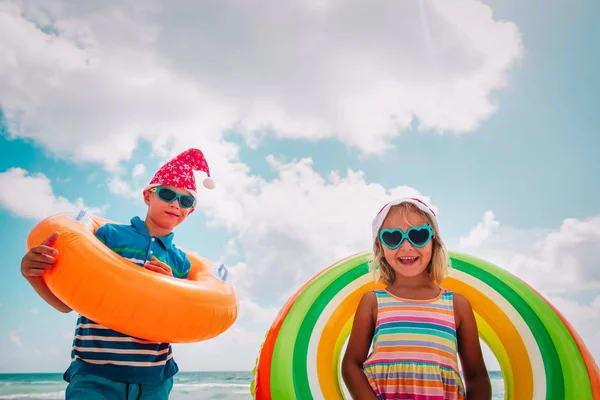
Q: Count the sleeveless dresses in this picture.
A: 1